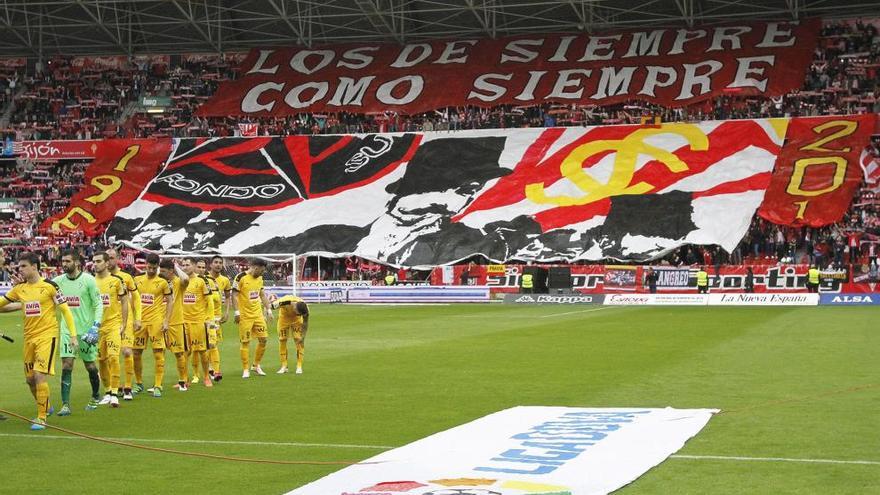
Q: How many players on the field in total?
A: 11